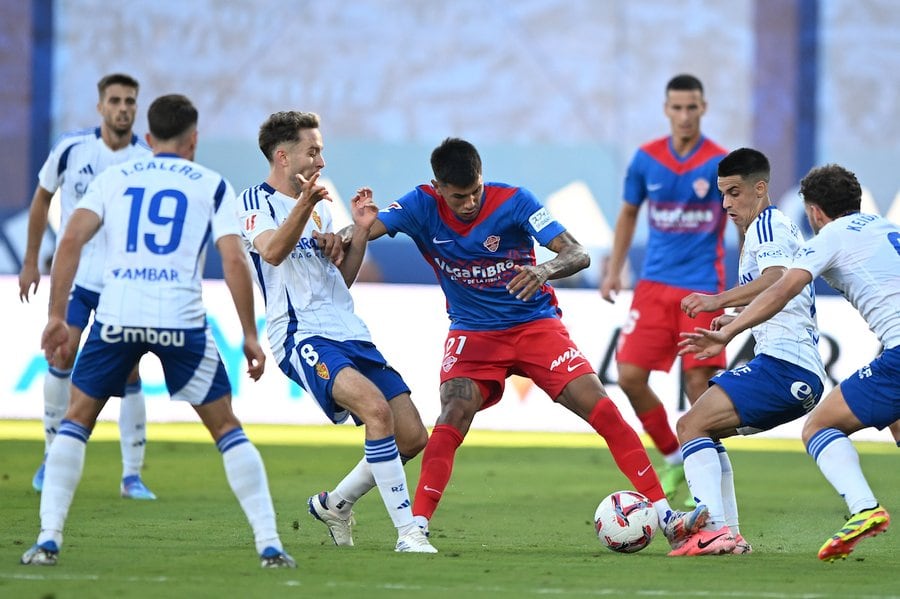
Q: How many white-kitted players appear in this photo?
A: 5